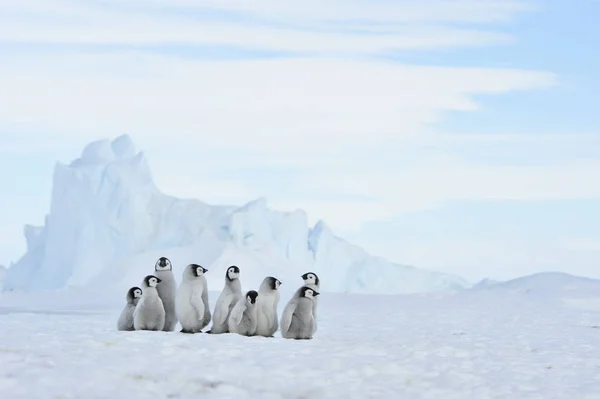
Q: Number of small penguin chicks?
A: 9